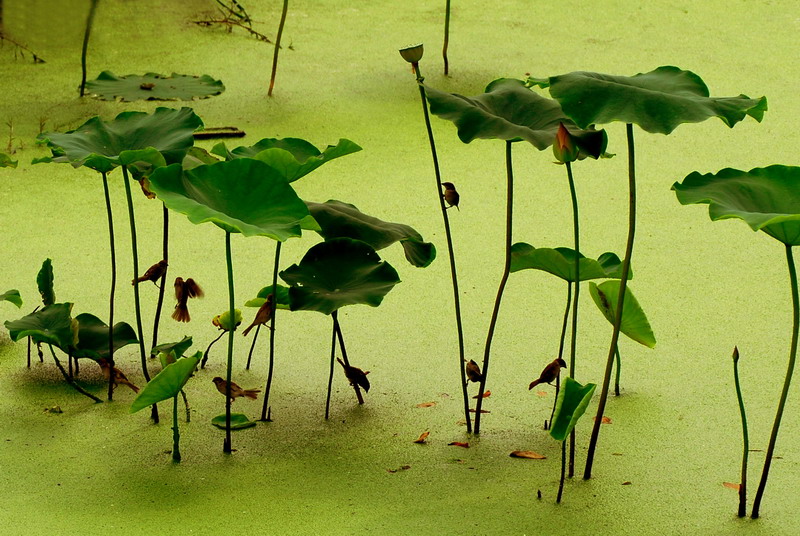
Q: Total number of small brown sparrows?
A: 9